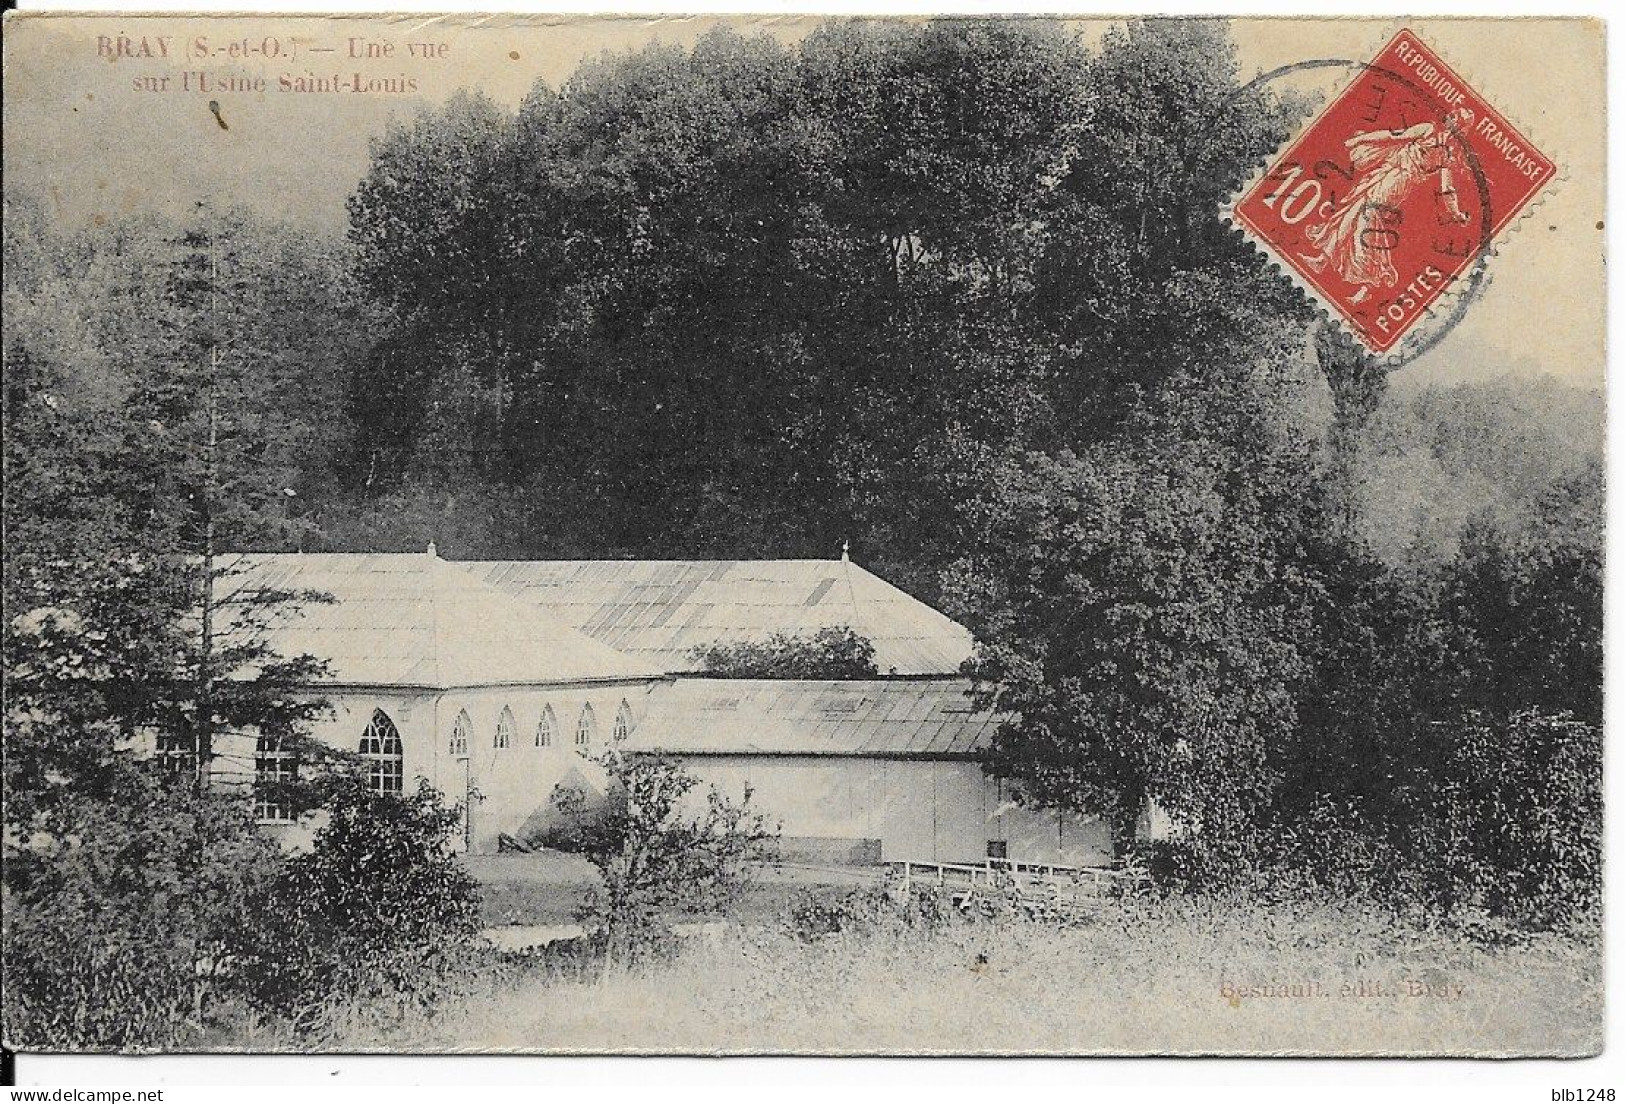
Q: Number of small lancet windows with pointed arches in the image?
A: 5